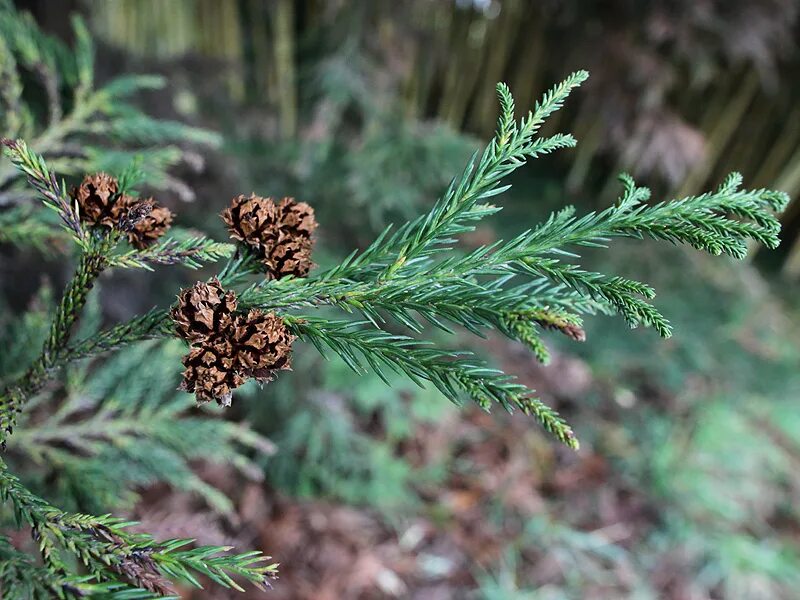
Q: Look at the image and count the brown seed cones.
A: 8